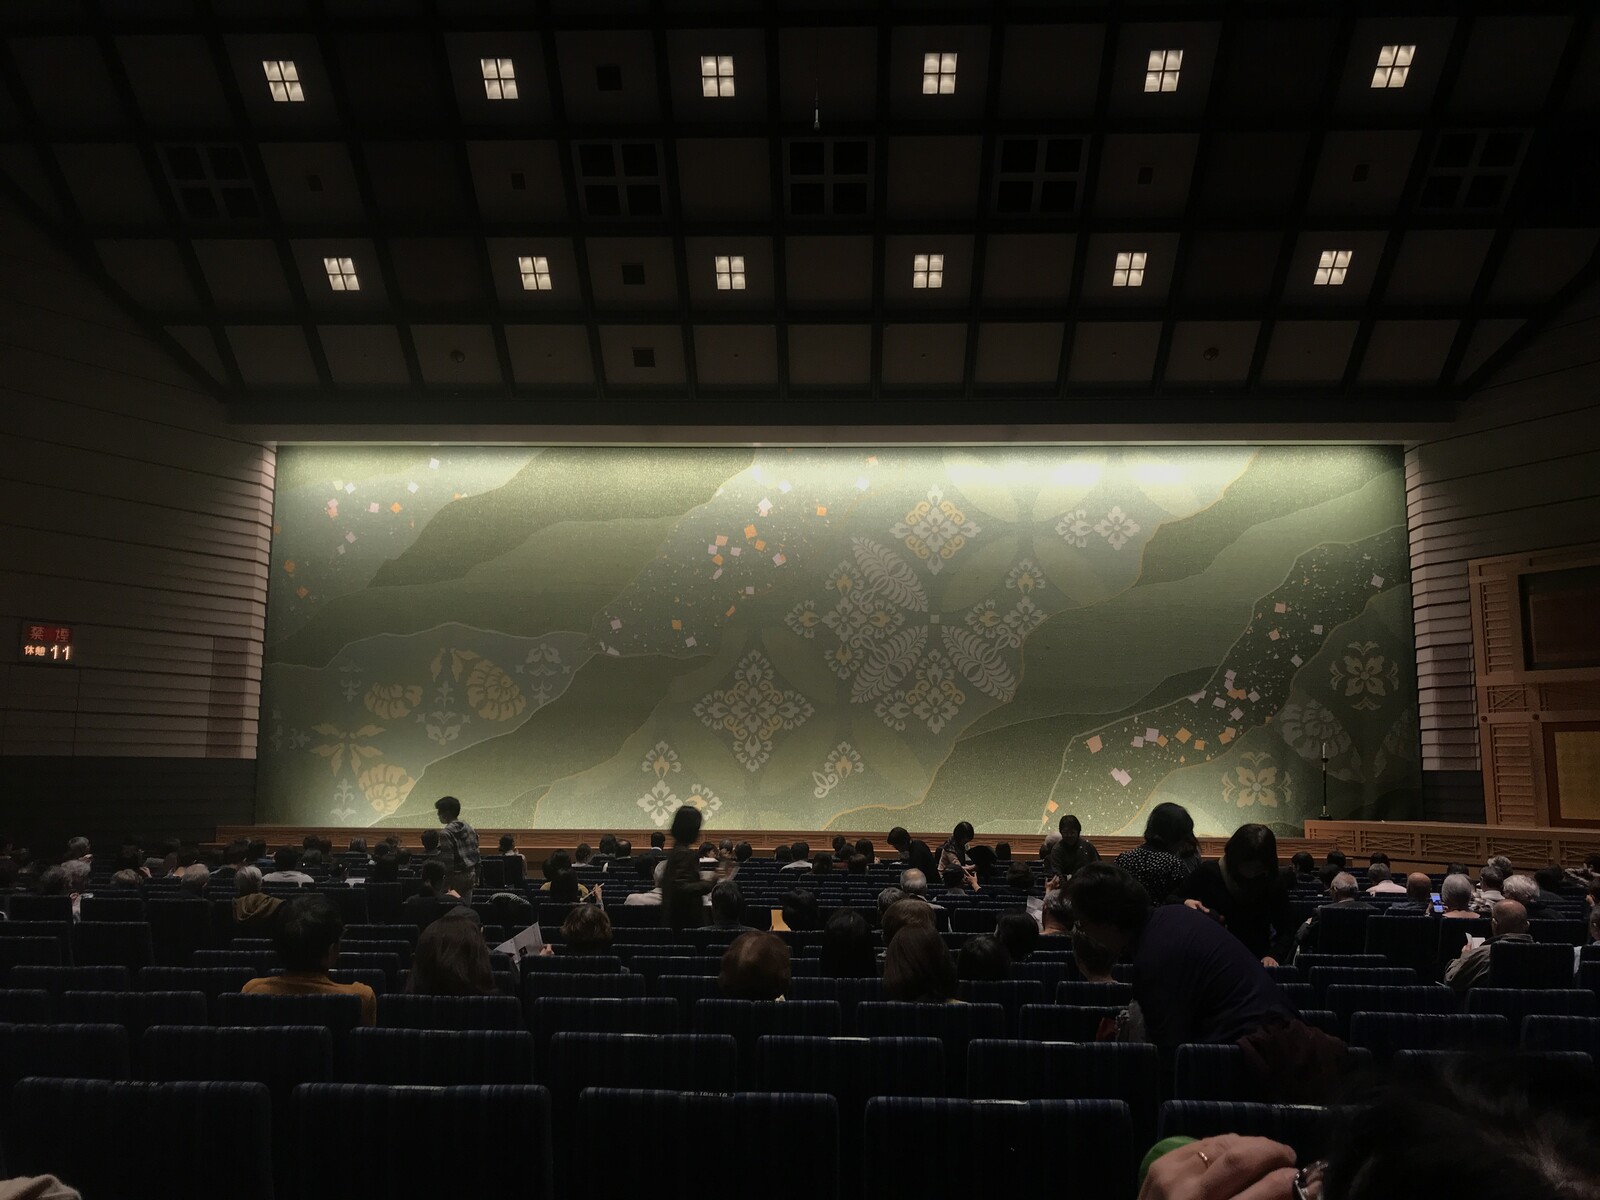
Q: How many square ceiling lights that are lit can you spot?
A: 12